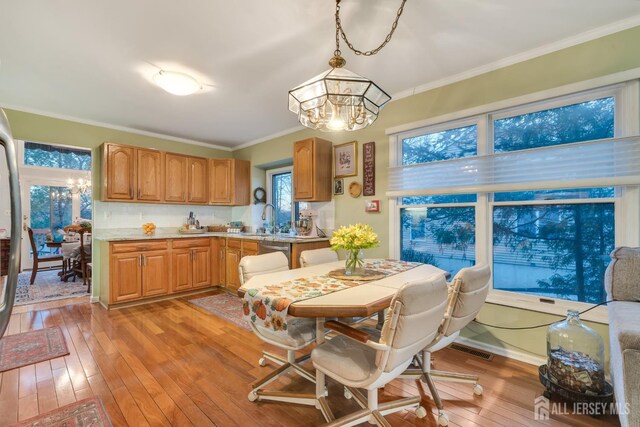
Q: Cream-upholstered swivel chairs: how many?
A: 4